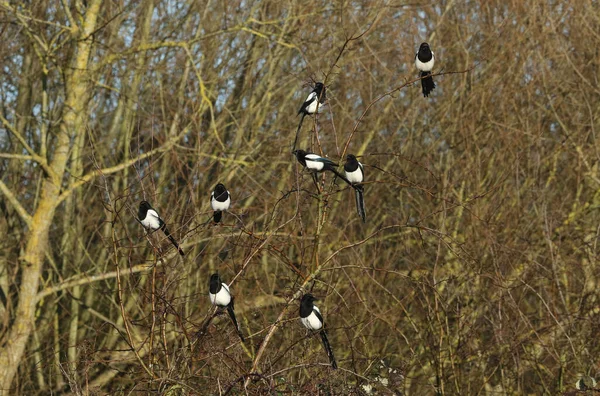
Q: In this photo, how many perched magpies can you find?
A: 8